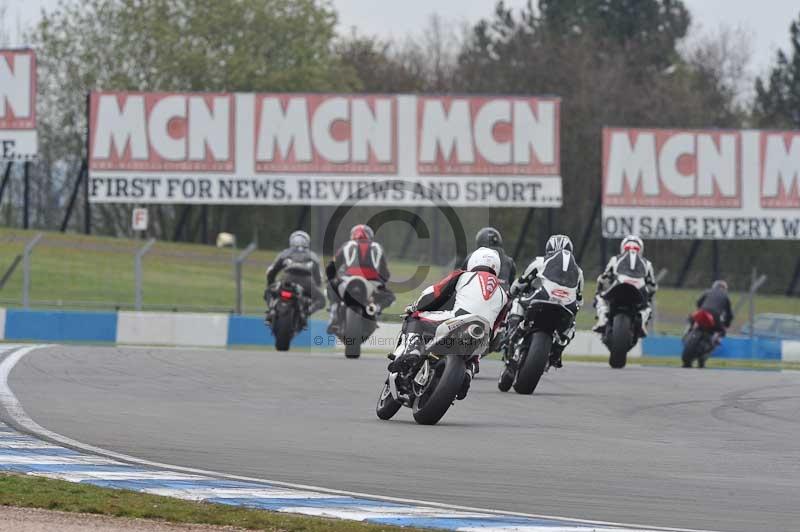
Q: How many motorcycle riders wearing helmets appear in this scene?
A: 7